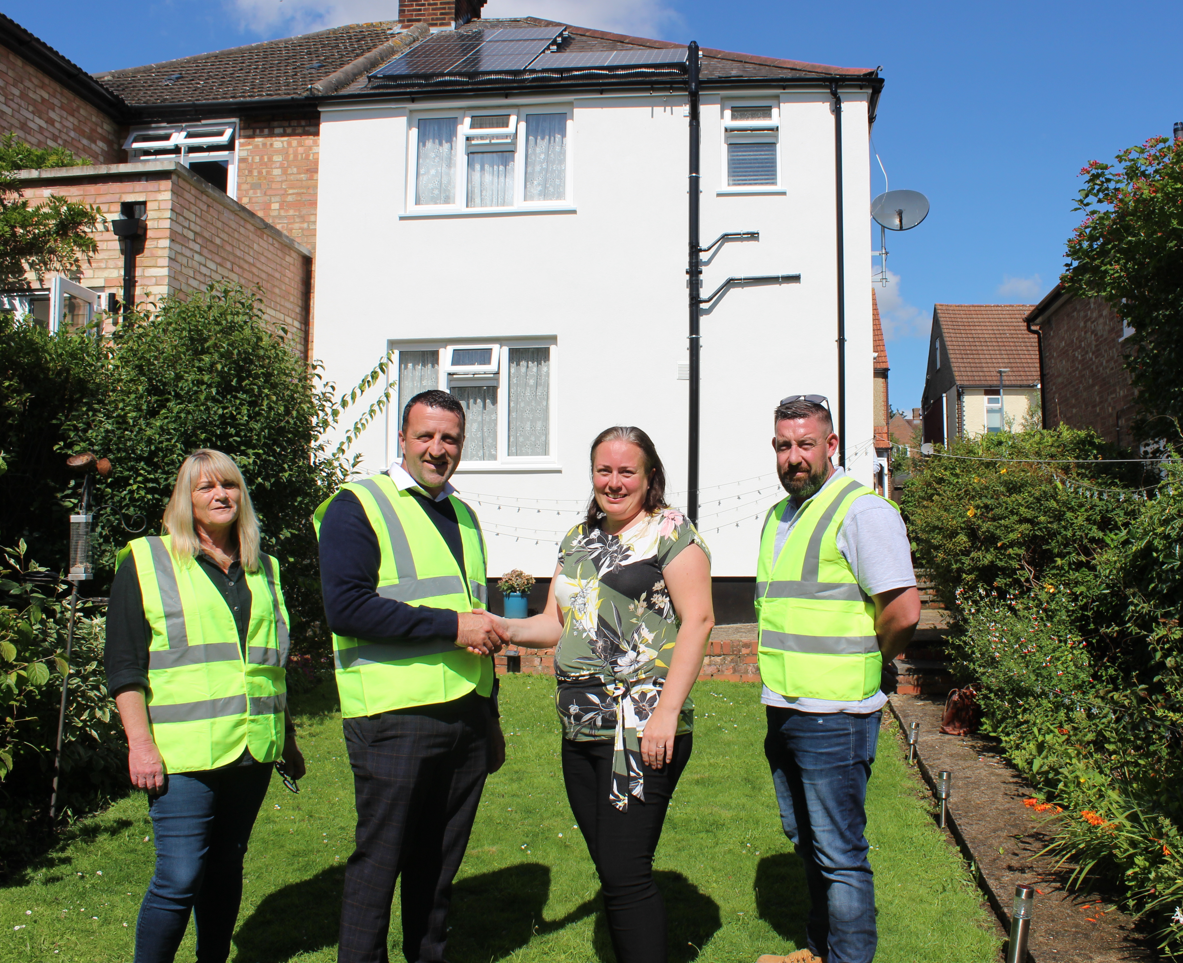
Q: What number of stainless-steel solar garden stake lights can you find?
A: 3